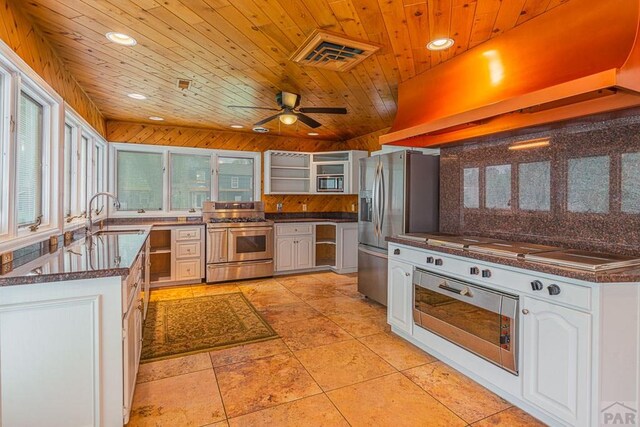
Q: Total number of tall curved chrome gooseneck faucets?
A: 1